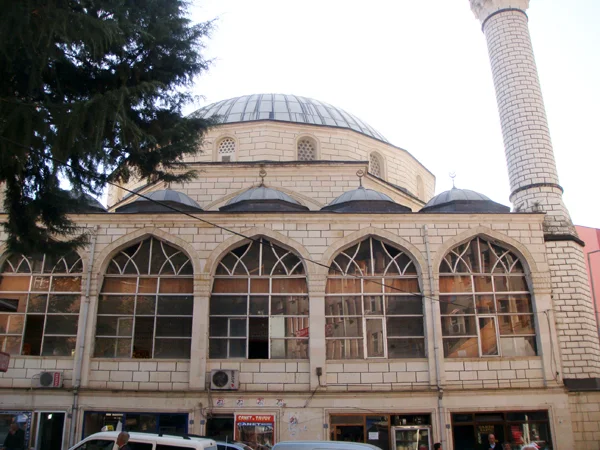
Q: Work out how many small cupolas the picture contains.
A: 5